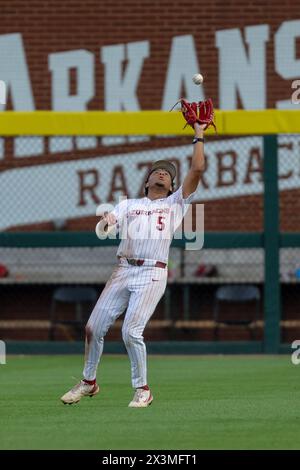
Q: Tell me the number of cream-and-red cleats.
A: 2